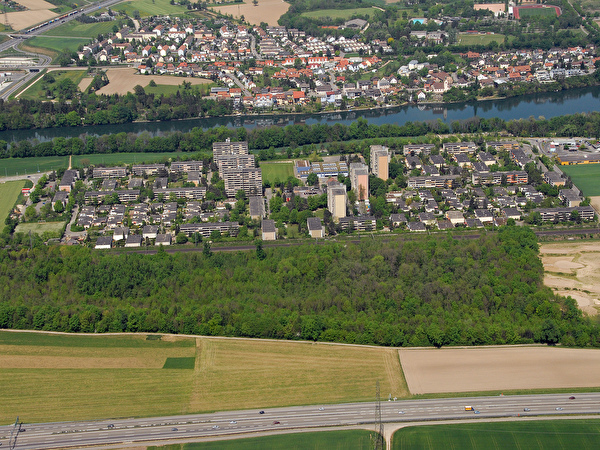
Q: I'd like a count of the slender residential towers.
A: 3